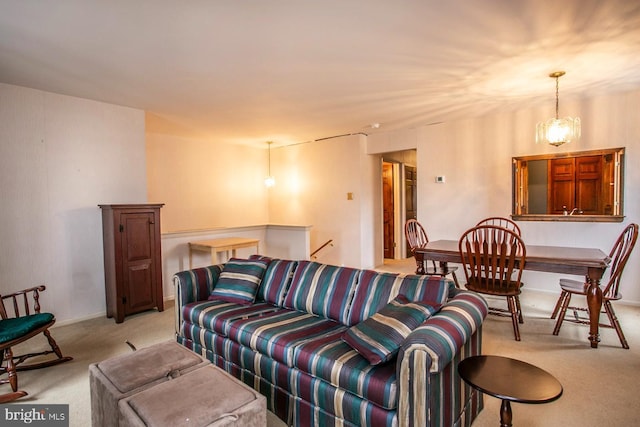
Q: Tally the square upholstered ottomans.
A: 2